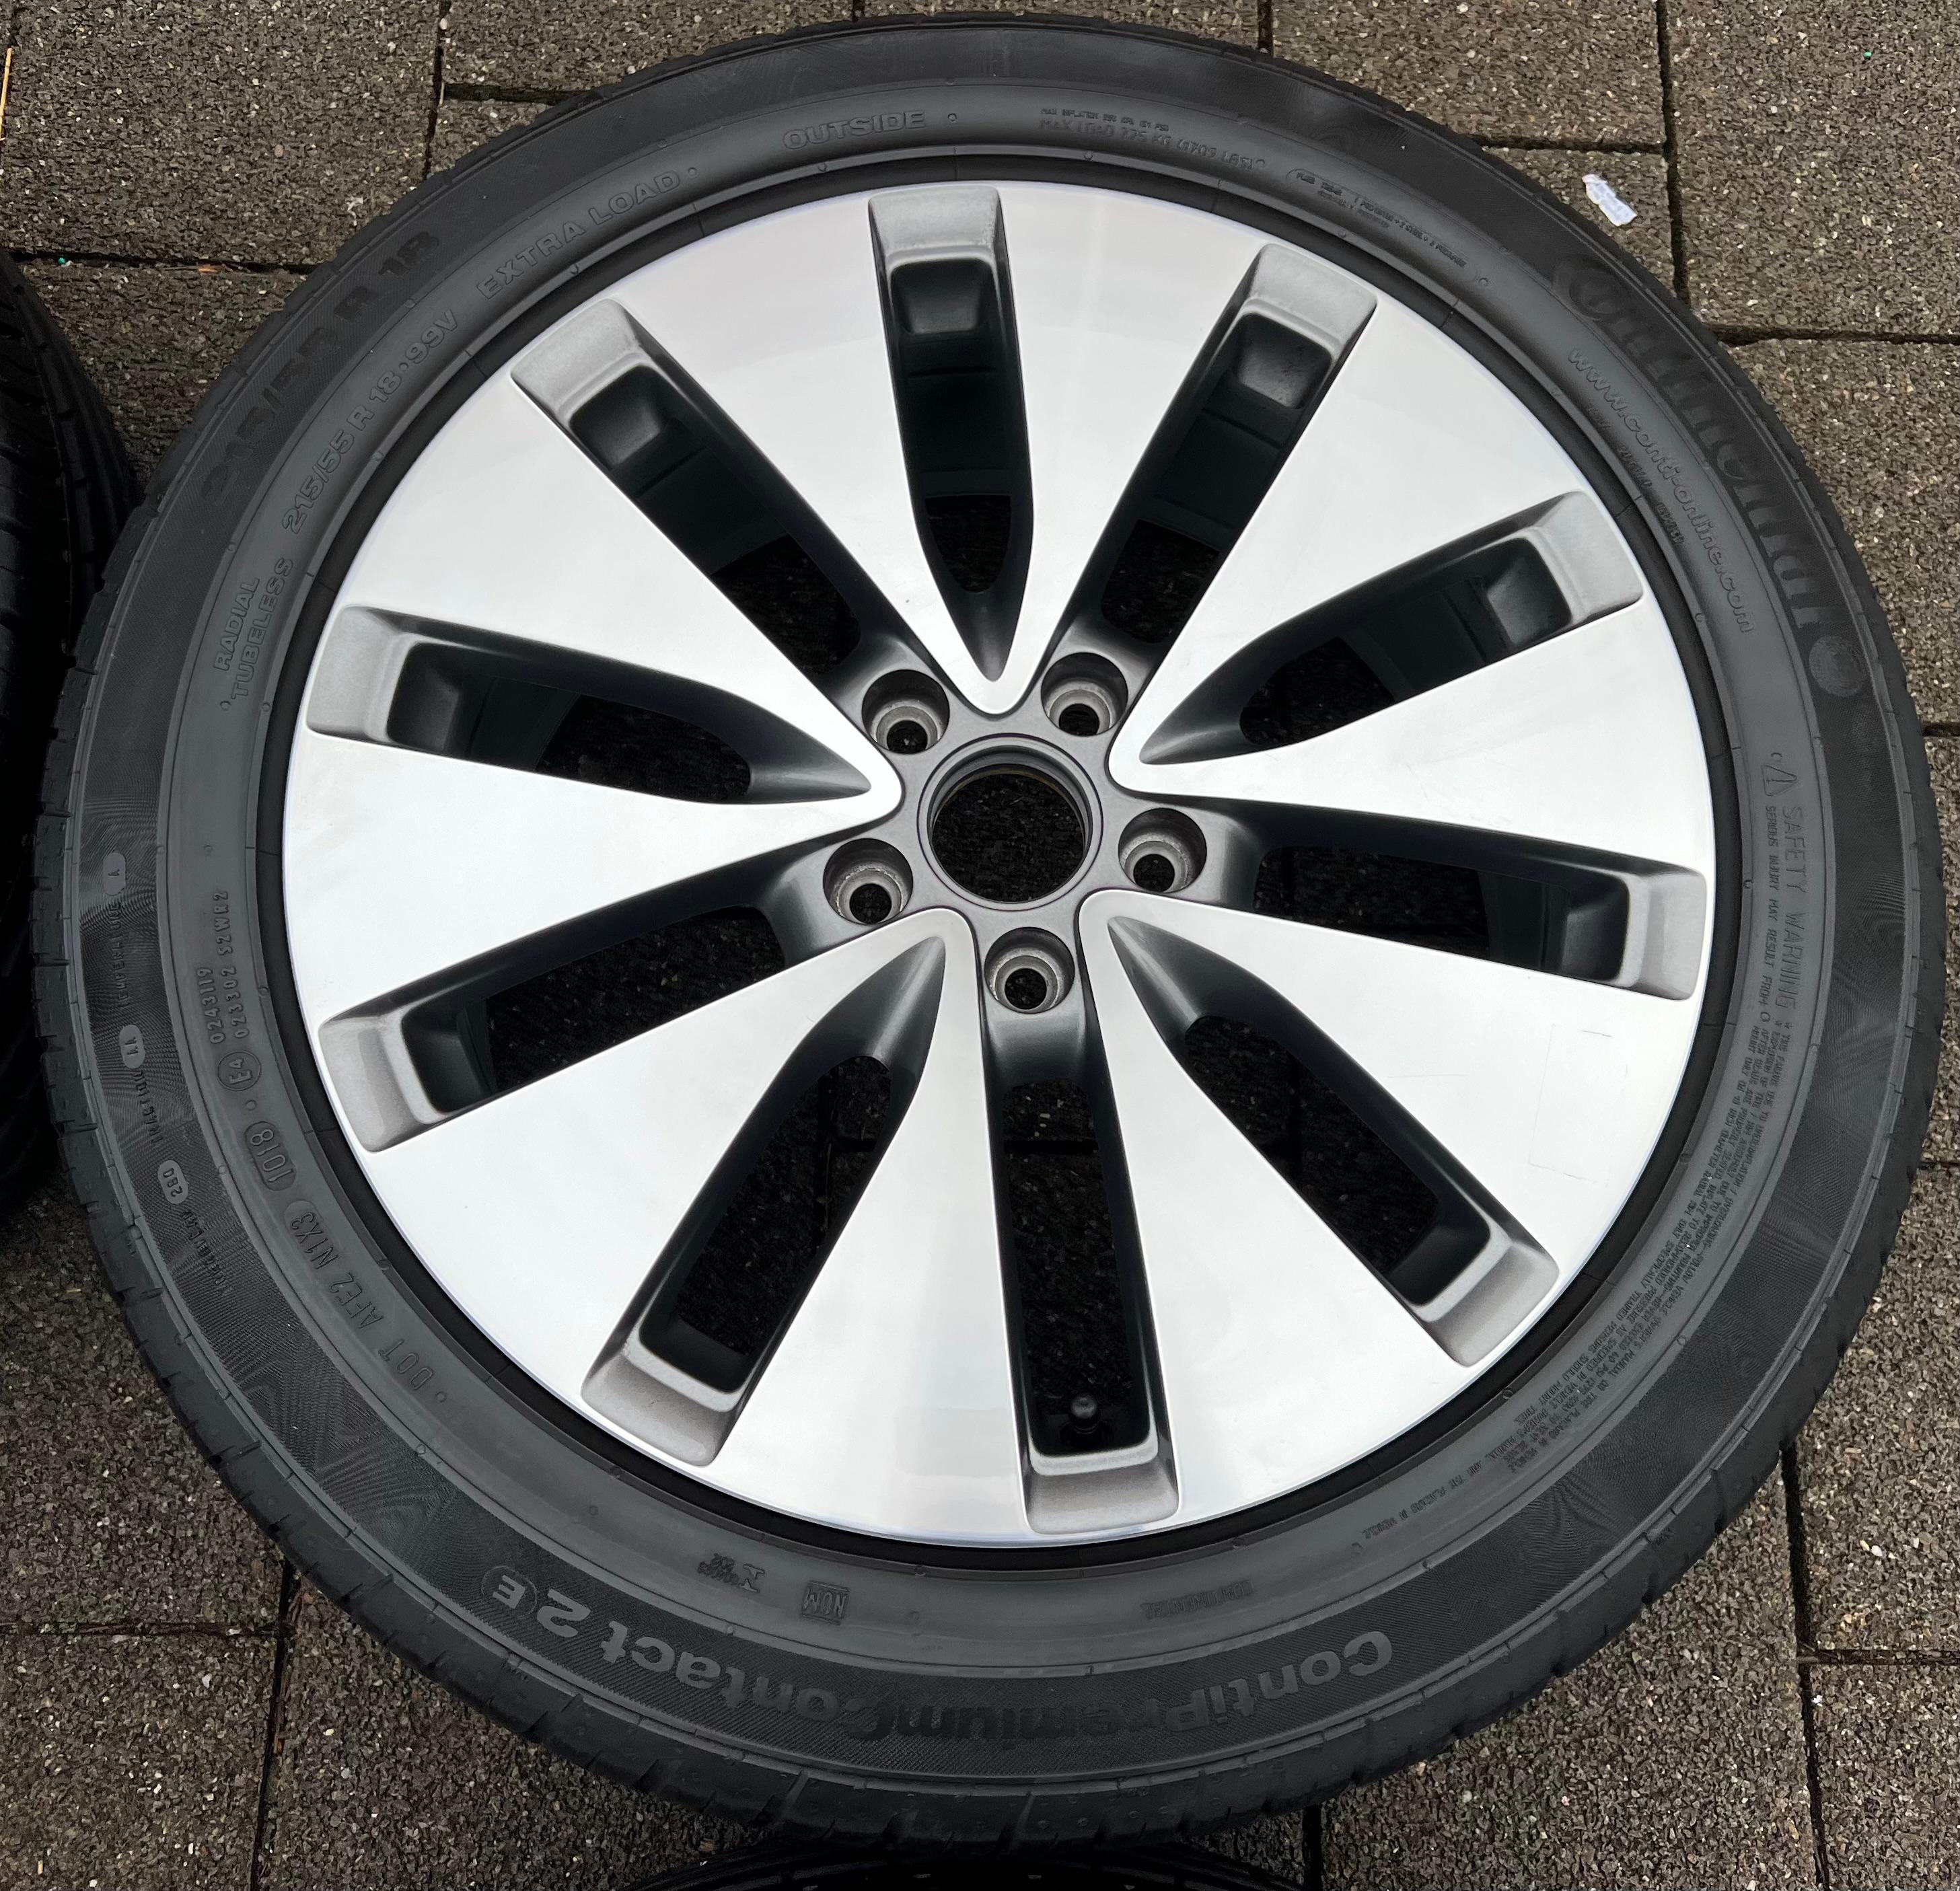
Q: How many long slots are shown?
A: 10